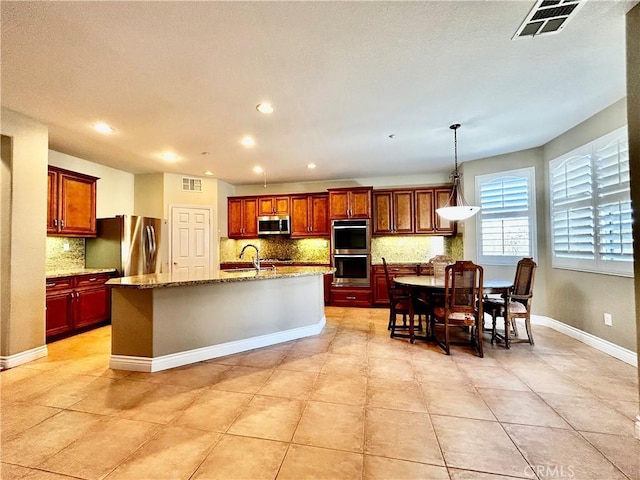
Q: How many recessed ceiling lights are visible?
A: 7